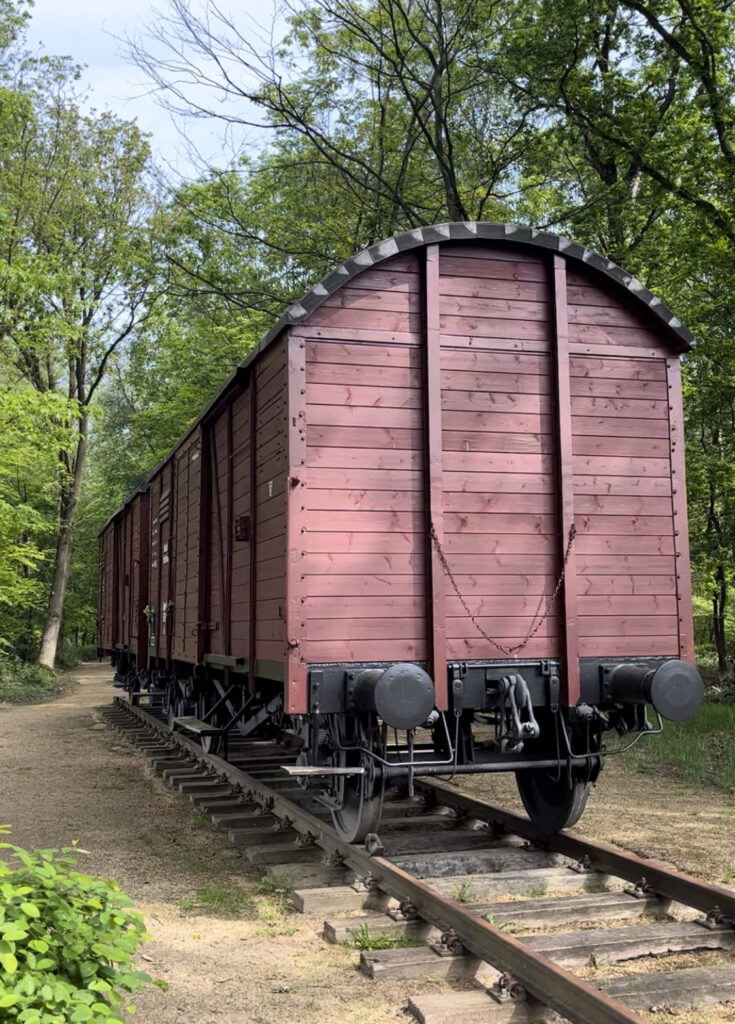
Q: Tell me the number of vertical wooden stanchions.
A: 2